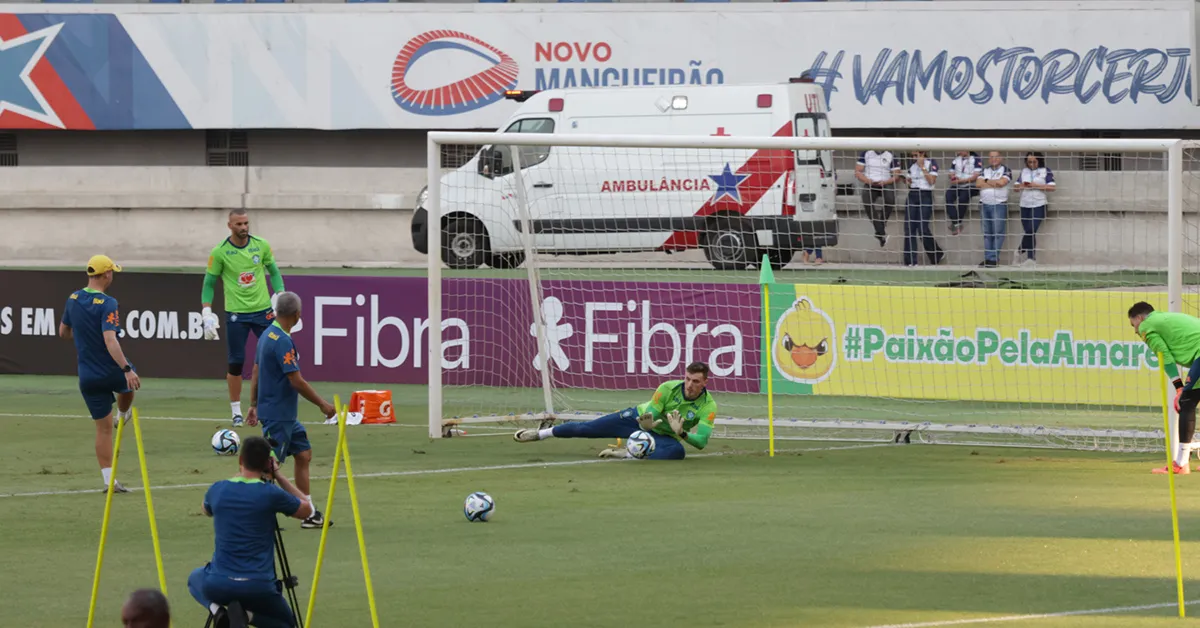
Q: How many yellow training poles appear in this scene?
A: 6